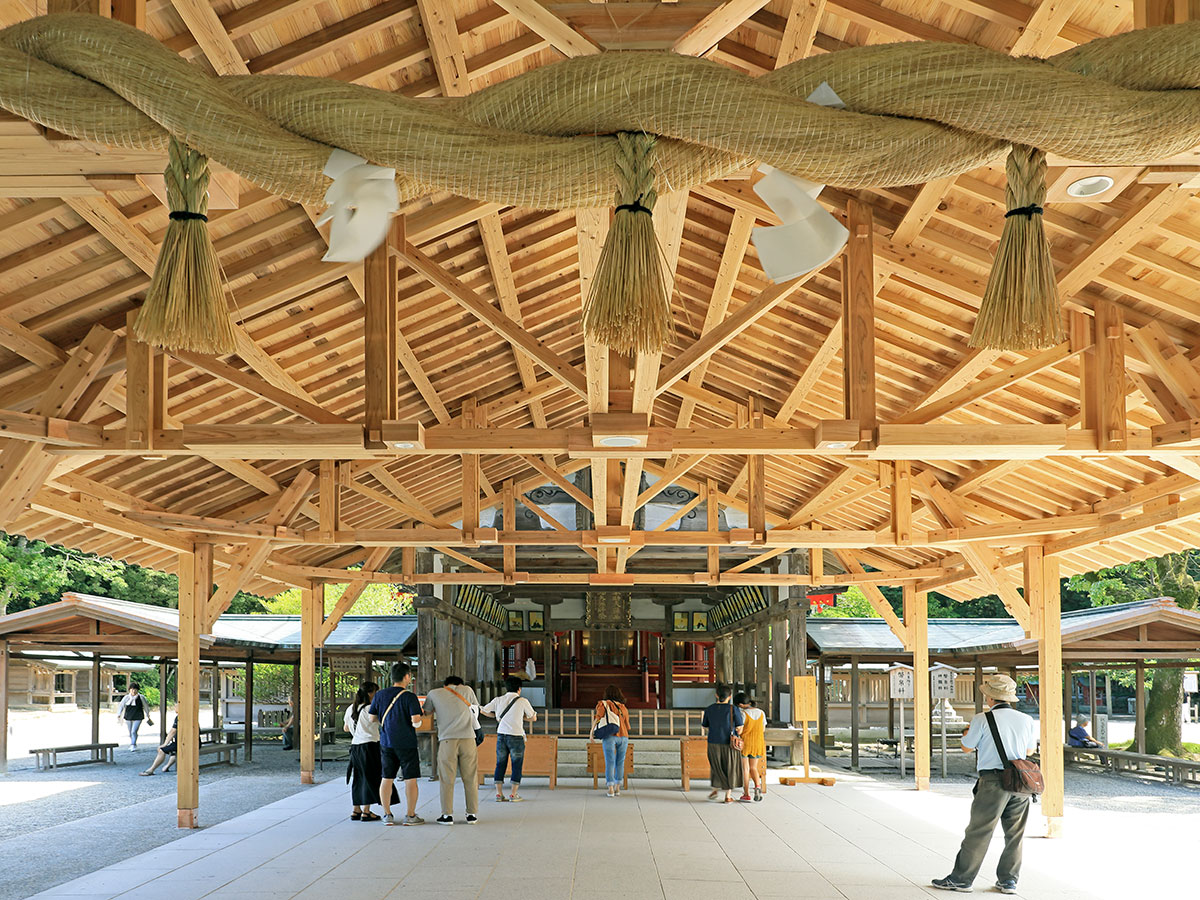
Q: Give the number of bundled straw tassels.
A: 3